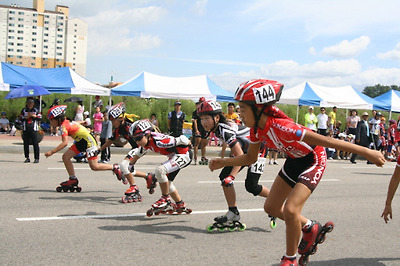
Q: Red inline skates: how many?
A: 8